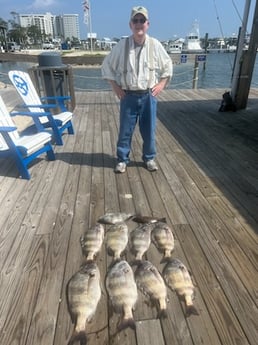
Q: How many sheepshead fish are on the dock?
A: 8